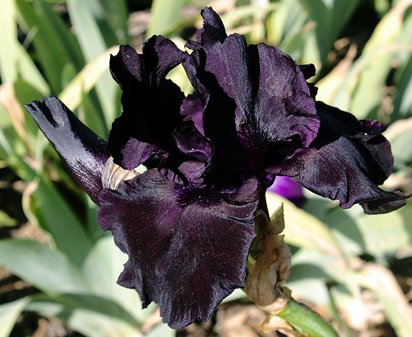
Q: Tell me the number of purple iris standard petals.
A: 3